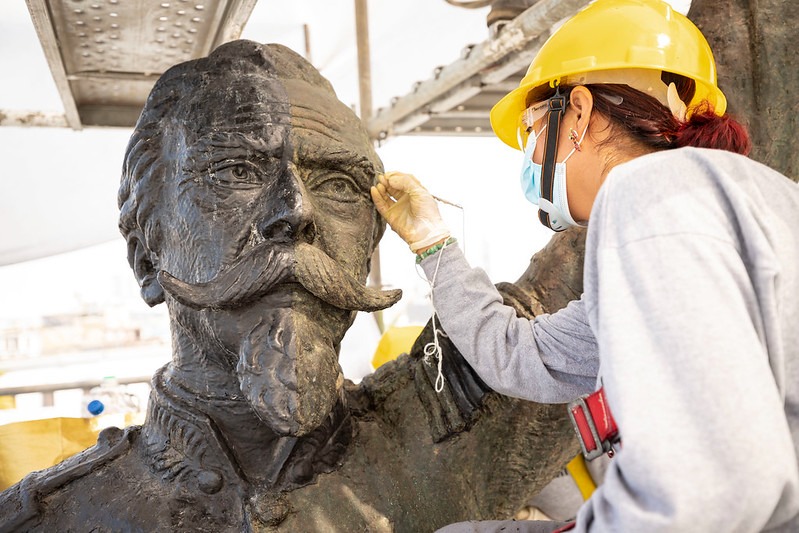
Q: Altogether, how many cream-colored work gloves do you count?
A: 1